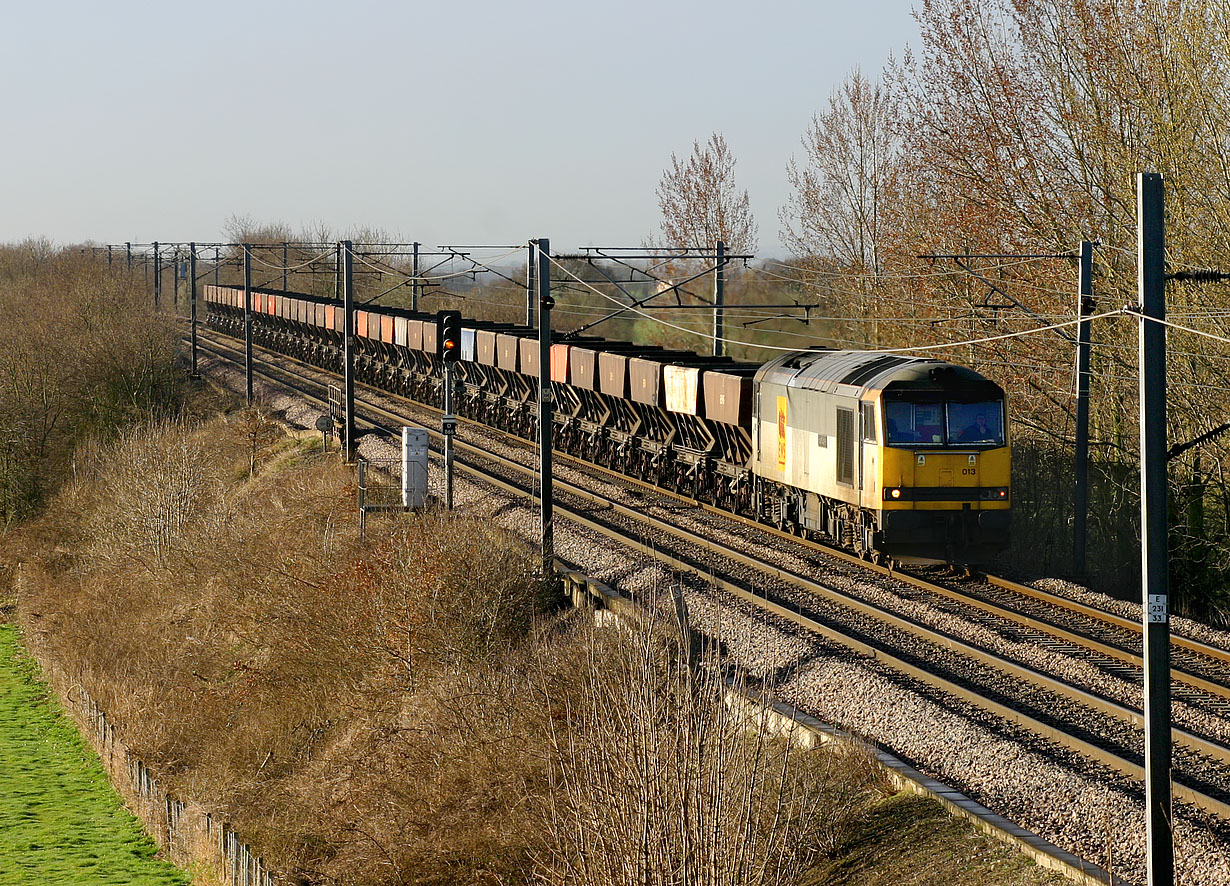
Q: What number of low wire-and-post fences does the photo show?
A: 1